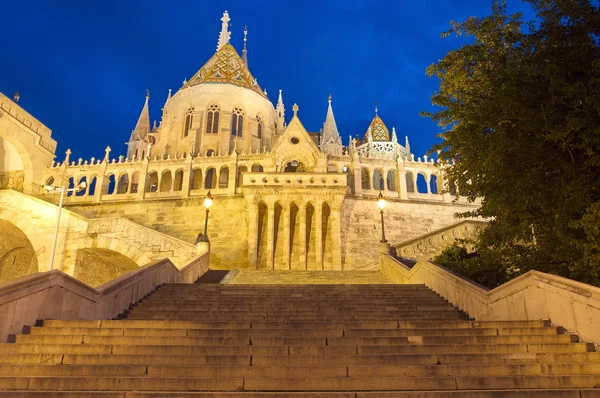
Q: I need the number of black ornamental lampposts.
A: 2